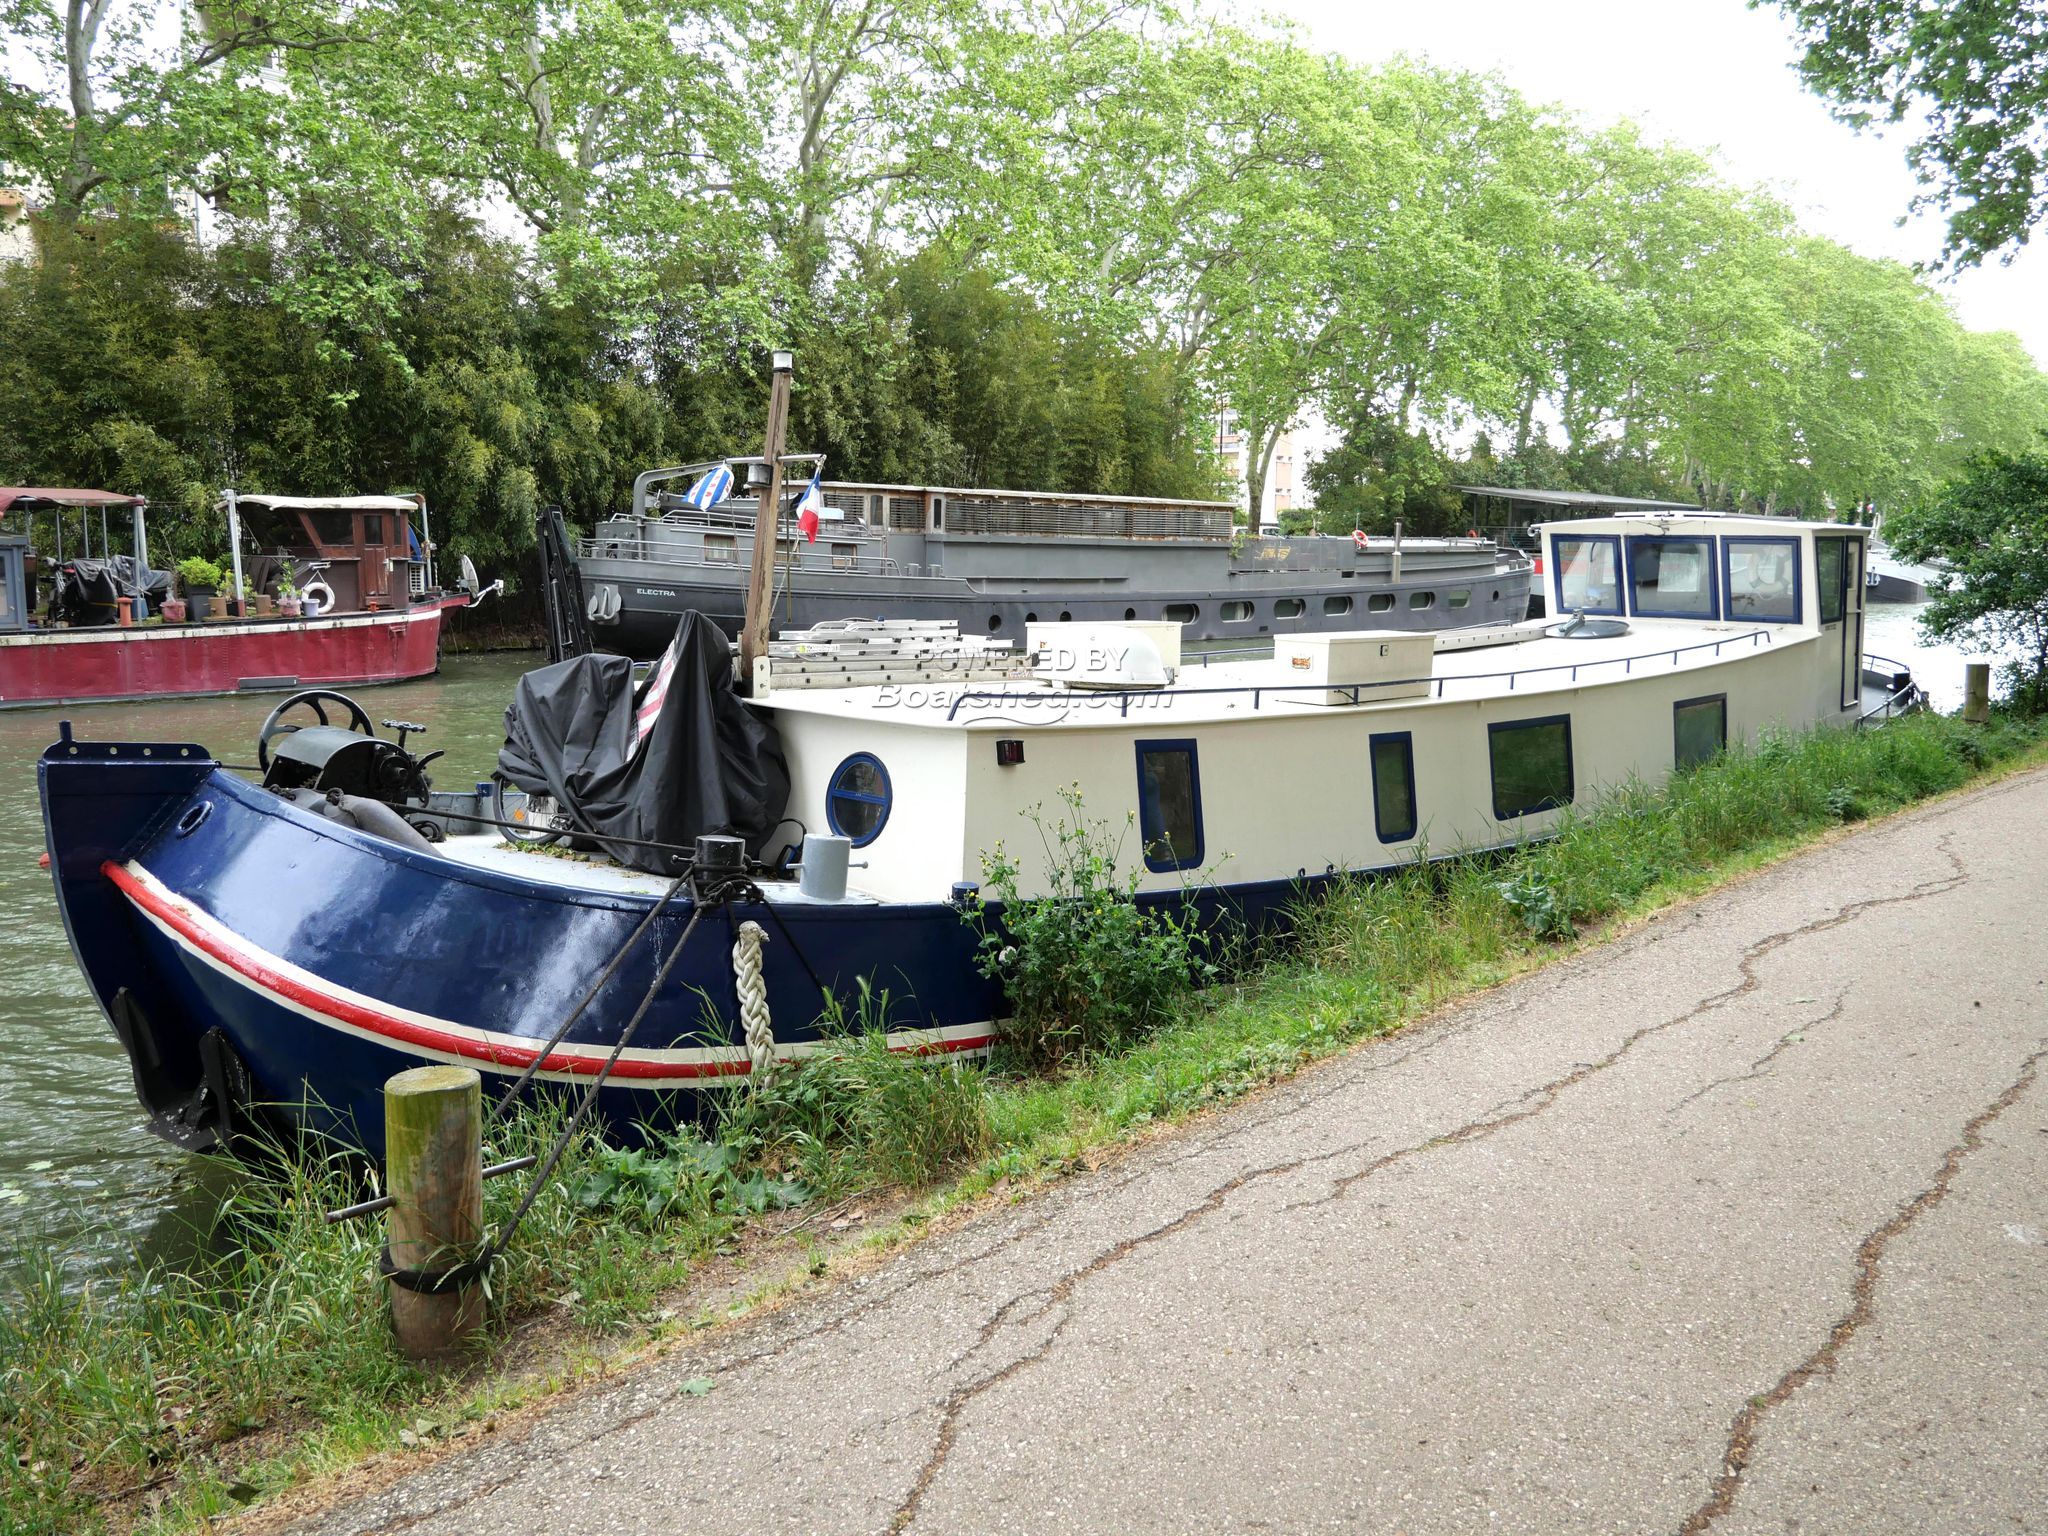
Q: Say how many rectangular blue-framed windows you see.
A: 8